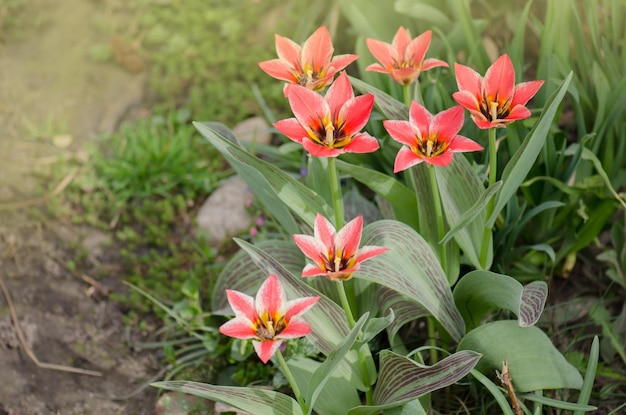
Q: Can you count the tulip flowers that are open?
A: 7